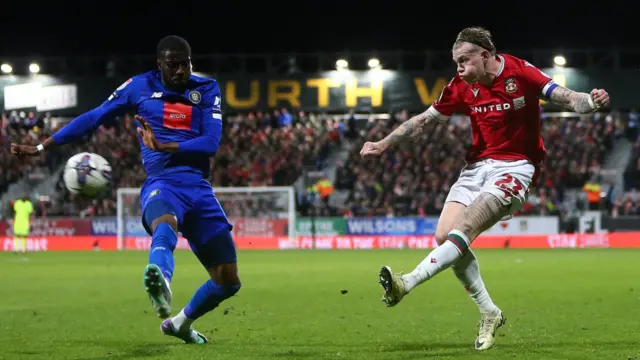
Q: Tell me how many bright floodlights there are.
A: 5